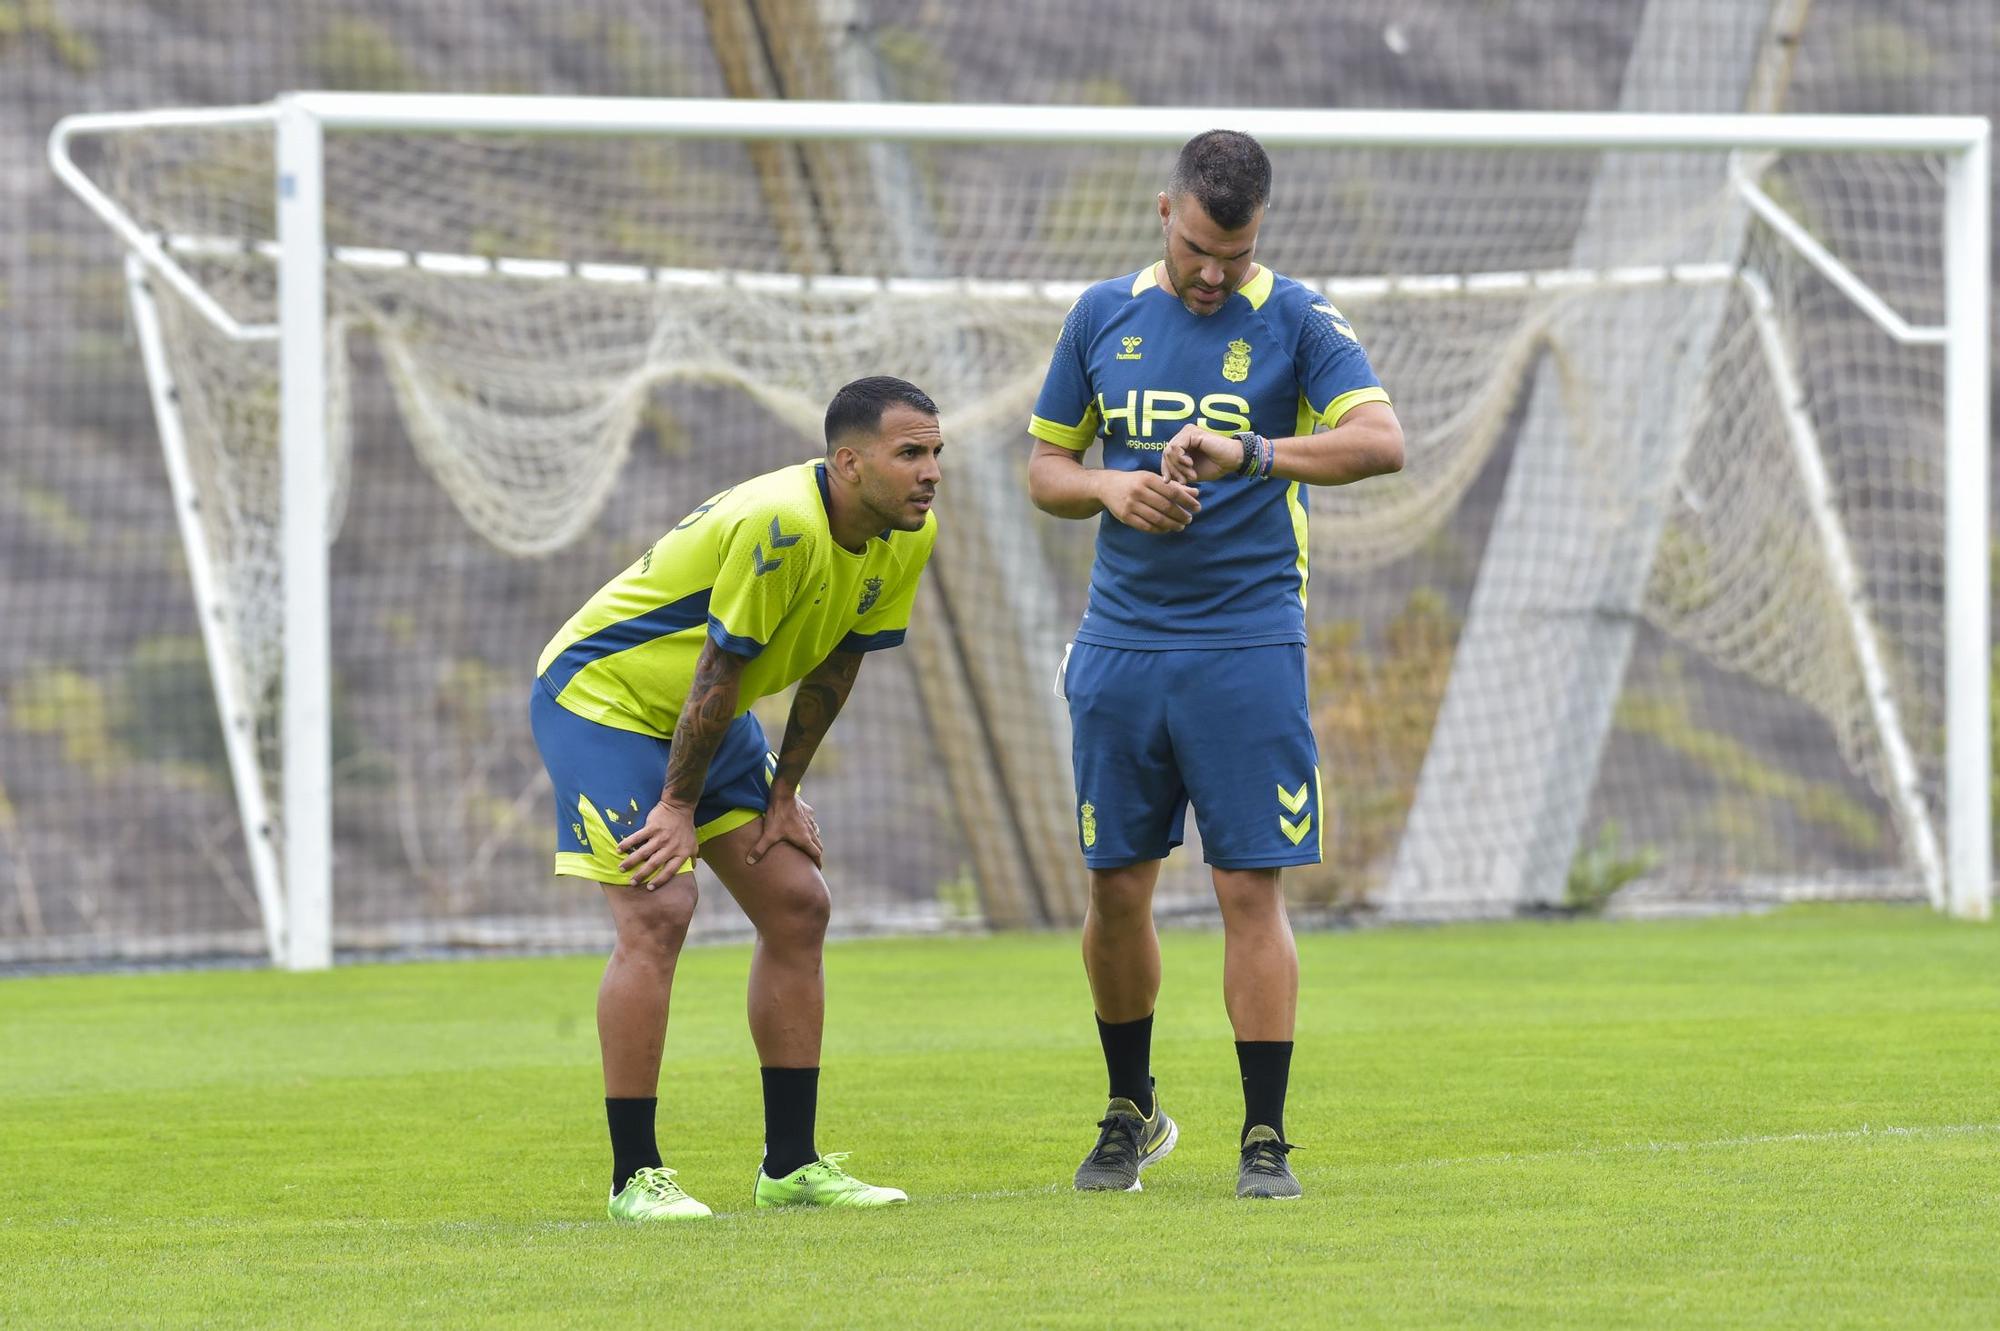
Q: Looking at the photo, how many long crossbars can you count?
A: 2